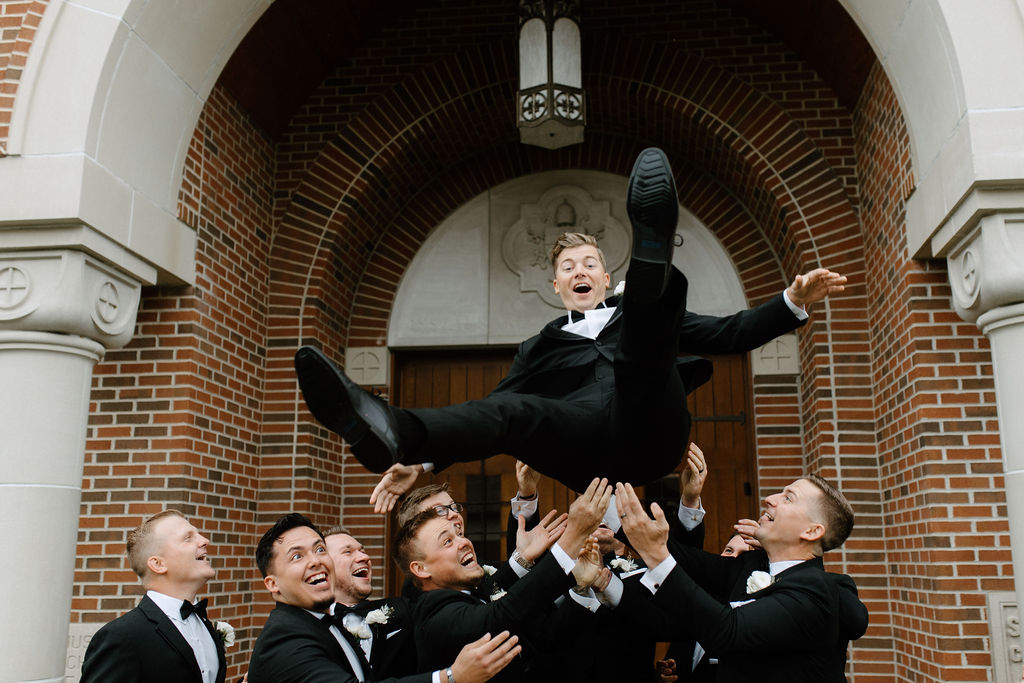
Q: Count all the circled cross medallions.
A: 5